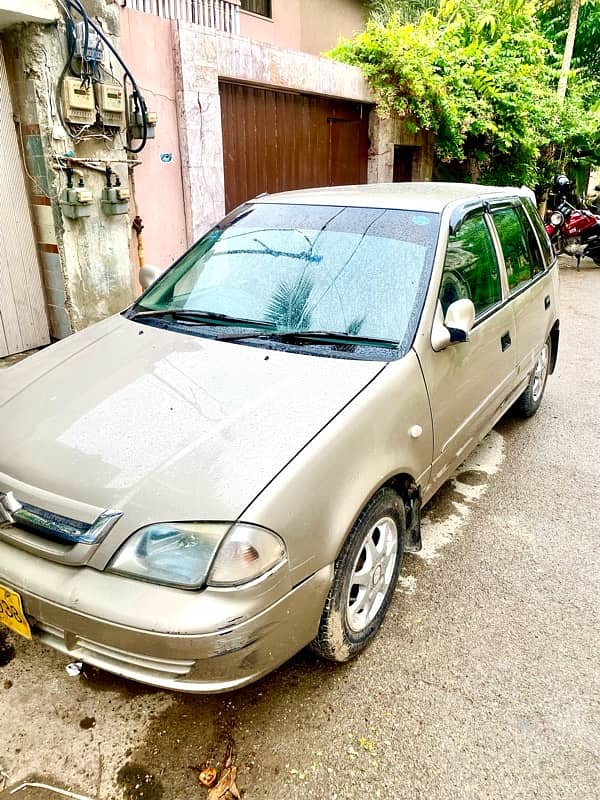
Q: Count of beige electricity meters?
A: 2